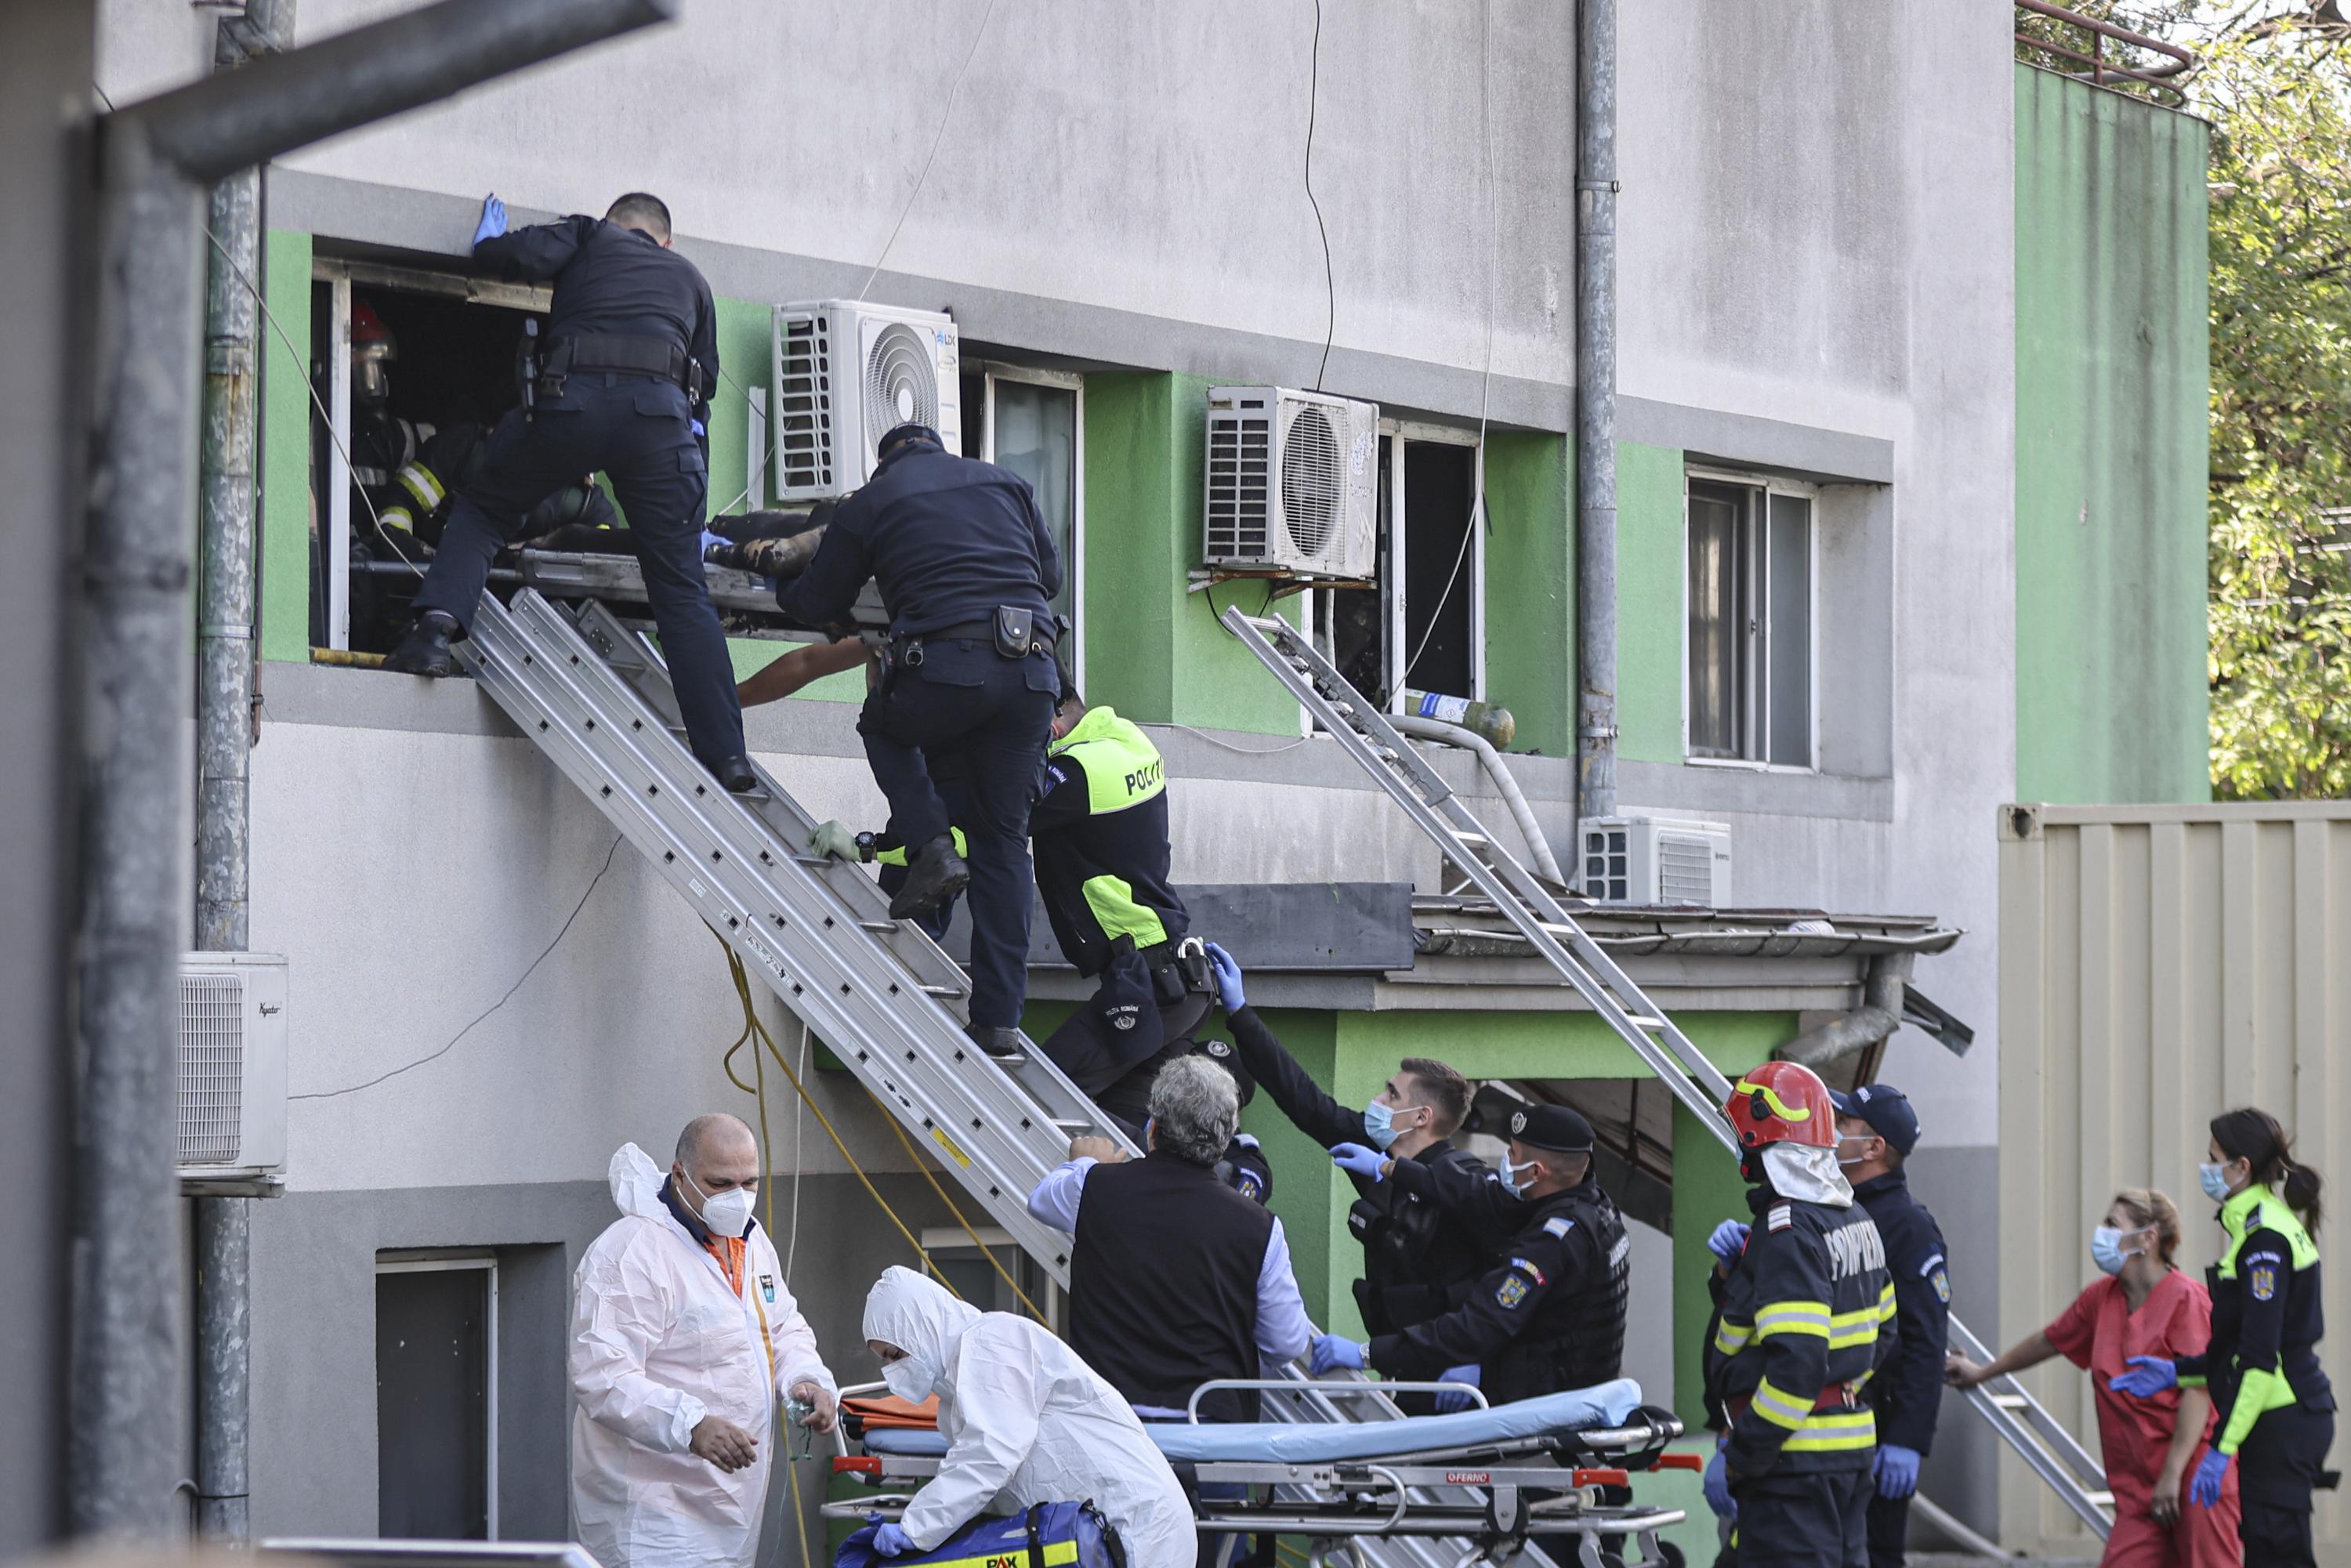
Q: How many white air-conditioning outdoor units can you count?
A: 4